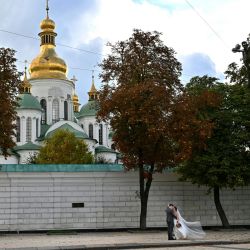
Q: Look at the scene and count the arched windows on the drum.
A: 3